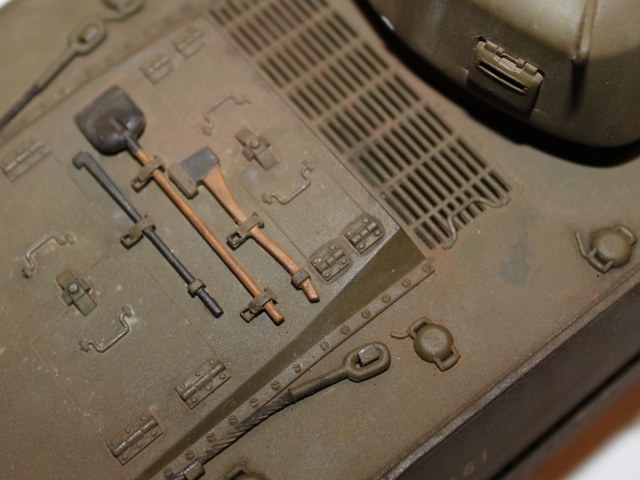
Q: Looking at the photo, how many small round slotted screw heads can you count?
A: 13